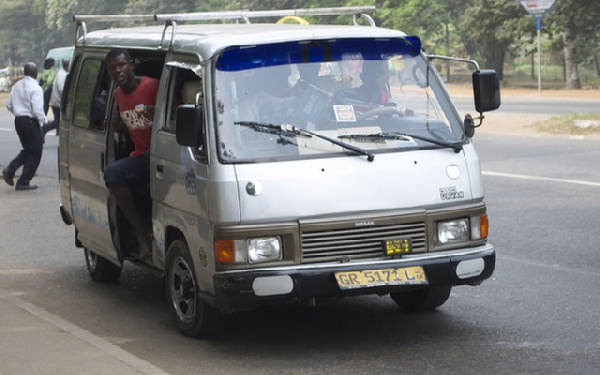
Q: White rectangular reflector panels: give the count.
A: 2